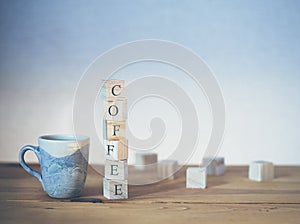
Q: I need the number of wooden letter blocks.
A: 6